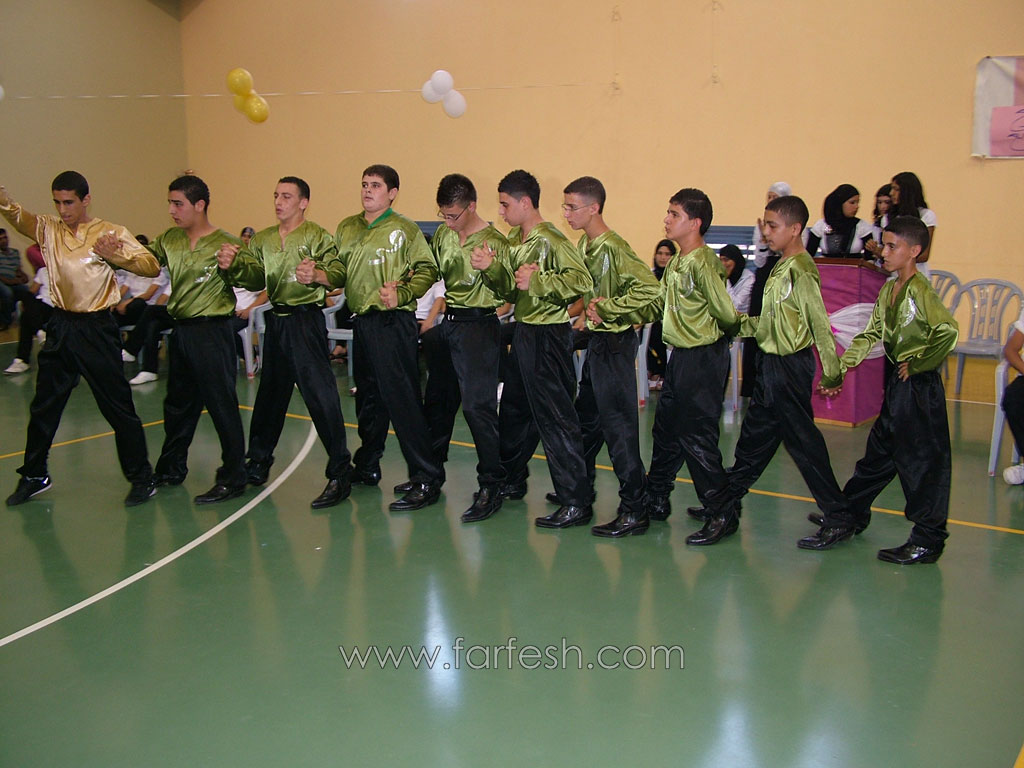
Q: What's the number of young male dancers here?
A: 10